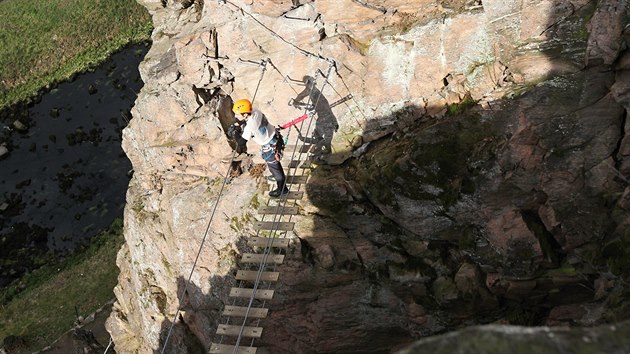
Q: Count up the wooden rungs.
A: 13